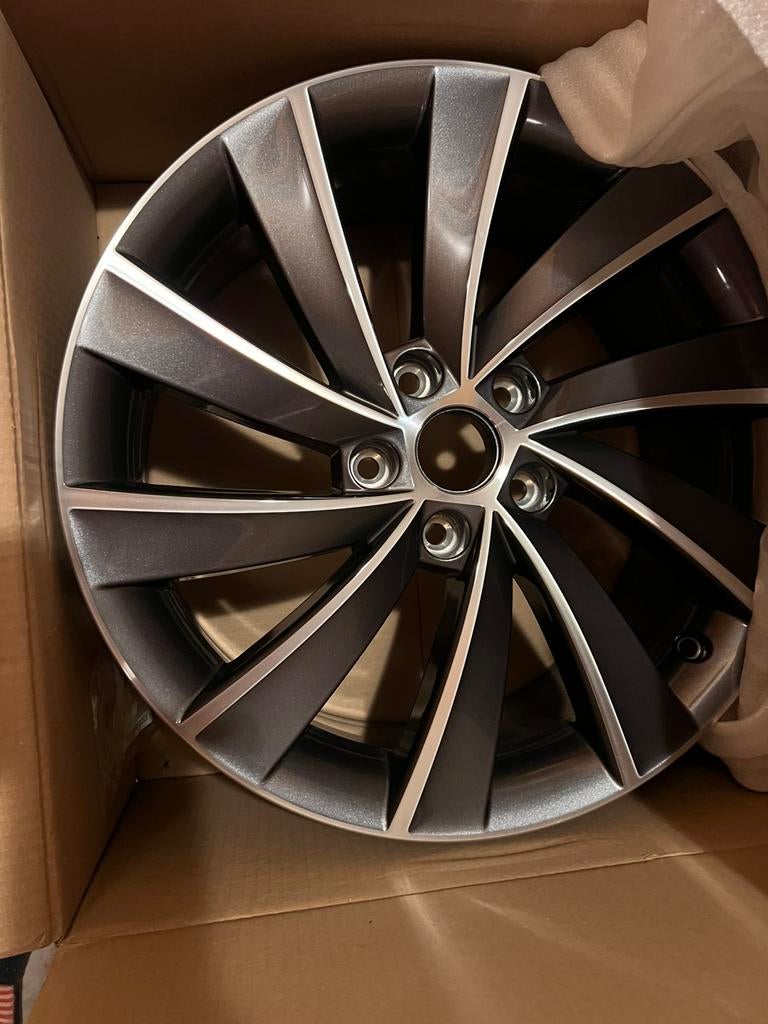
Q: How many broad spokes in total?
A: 10